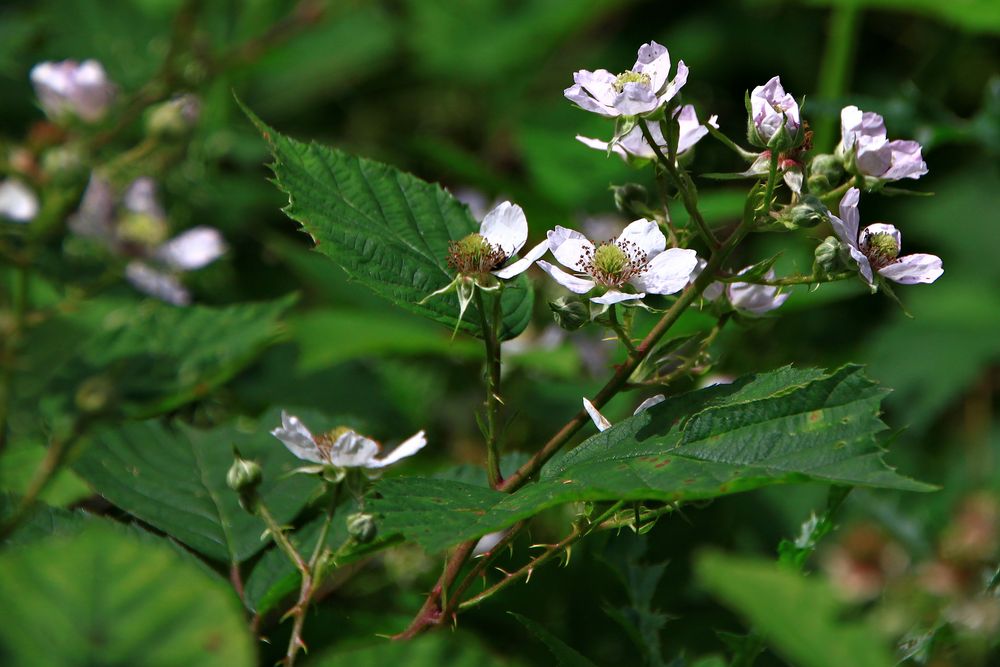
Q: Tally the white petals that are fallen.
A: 2